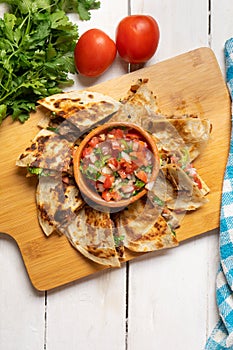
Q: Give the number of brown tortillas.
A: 8